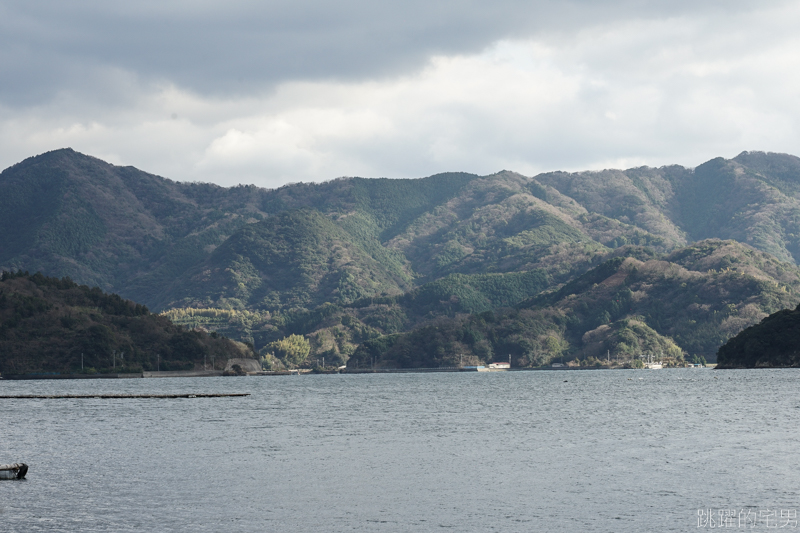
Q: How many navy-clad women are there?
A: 0